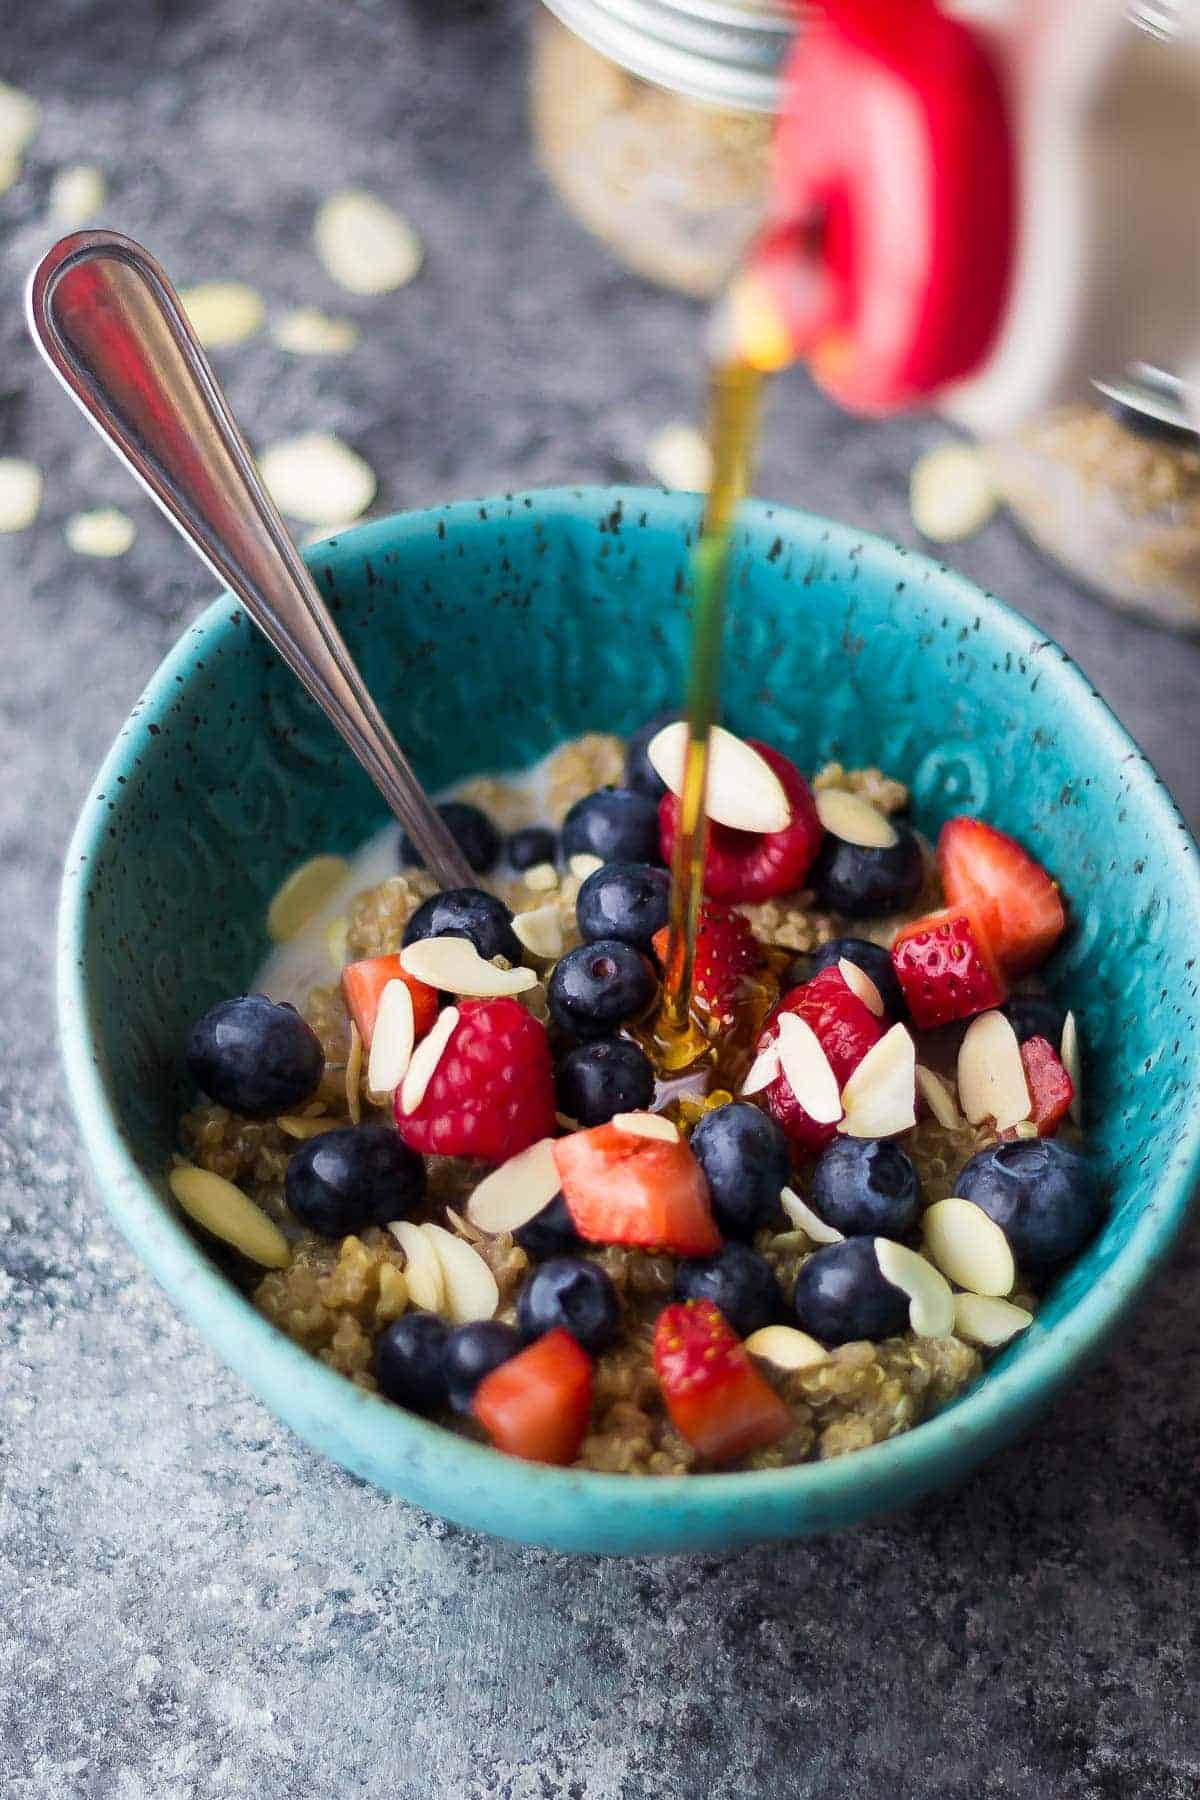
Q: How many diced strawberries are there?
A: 8